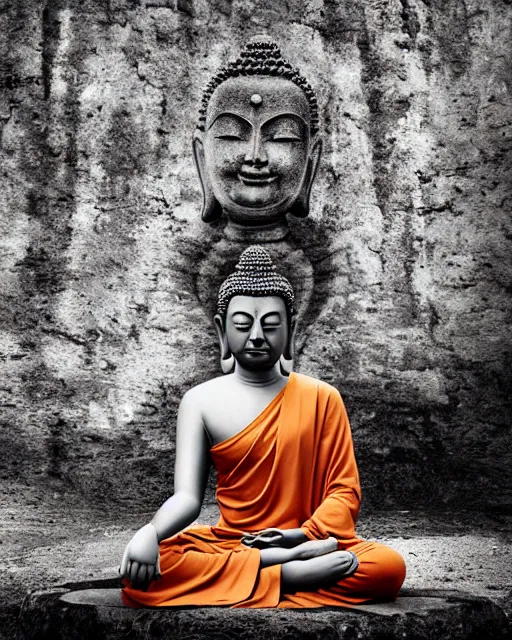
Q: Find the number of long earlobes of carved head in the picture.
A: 2